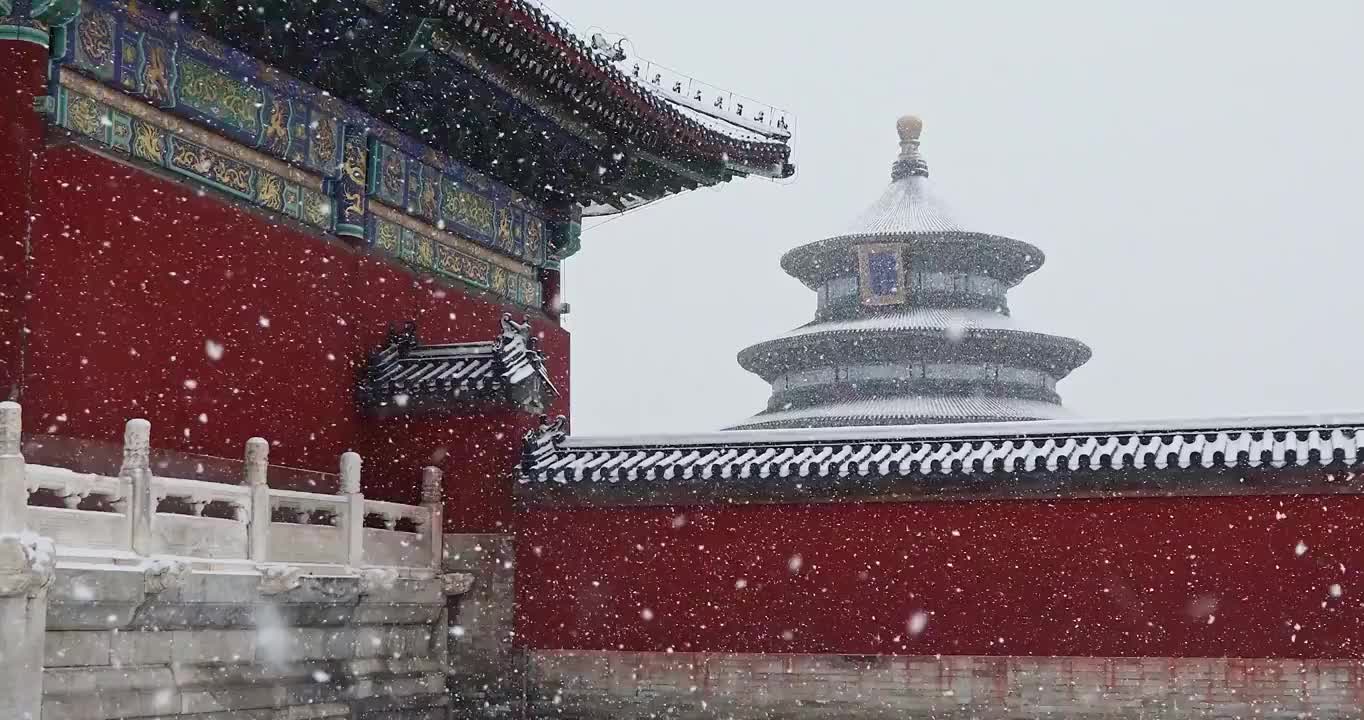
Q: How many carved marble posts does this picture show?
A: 5